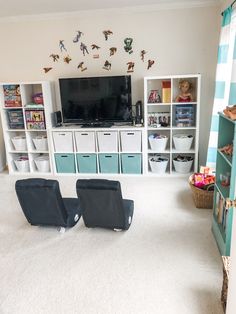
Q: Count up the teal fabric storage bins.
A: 4